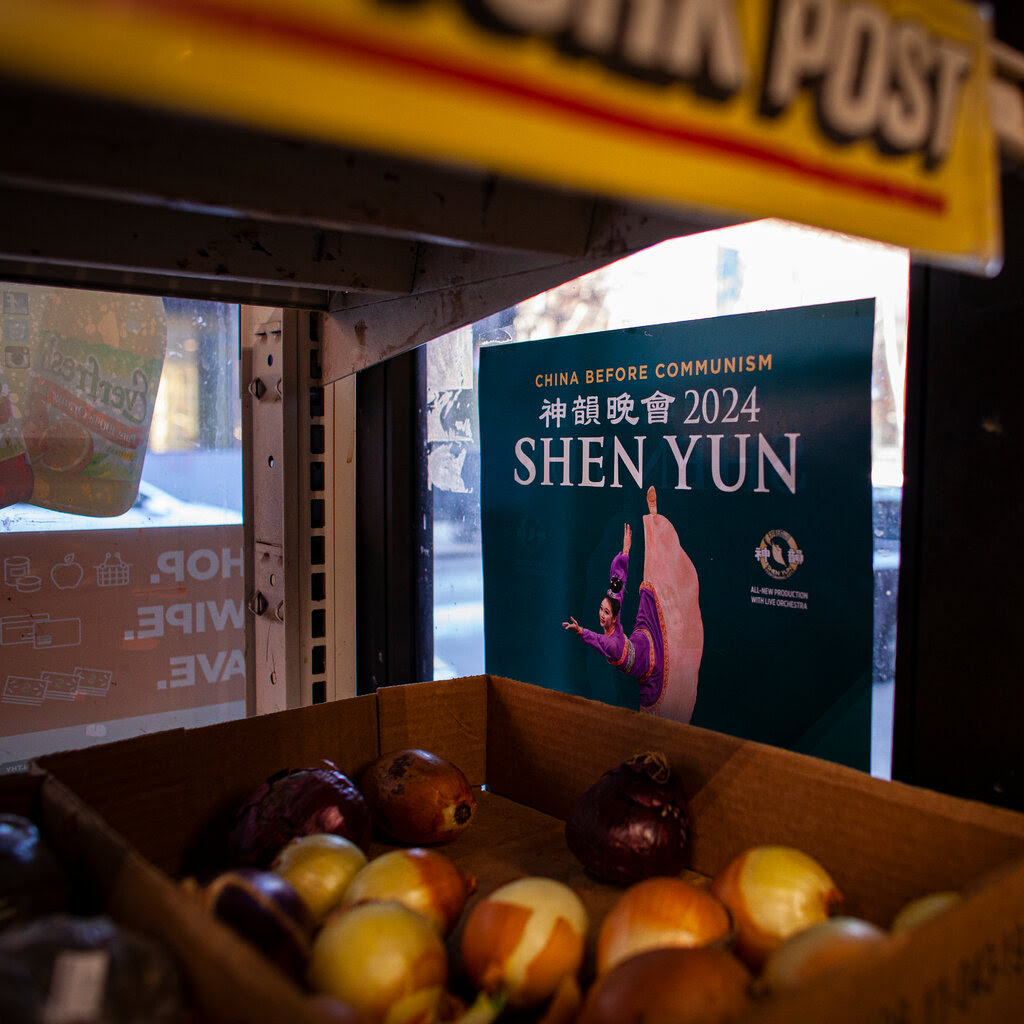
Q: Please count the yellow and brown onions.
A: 10